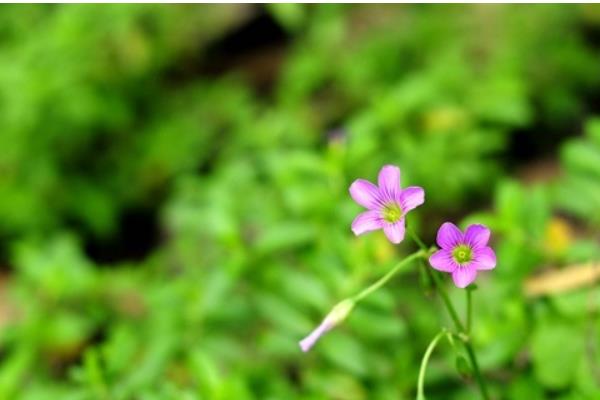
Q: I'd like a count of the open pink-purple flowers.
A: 2